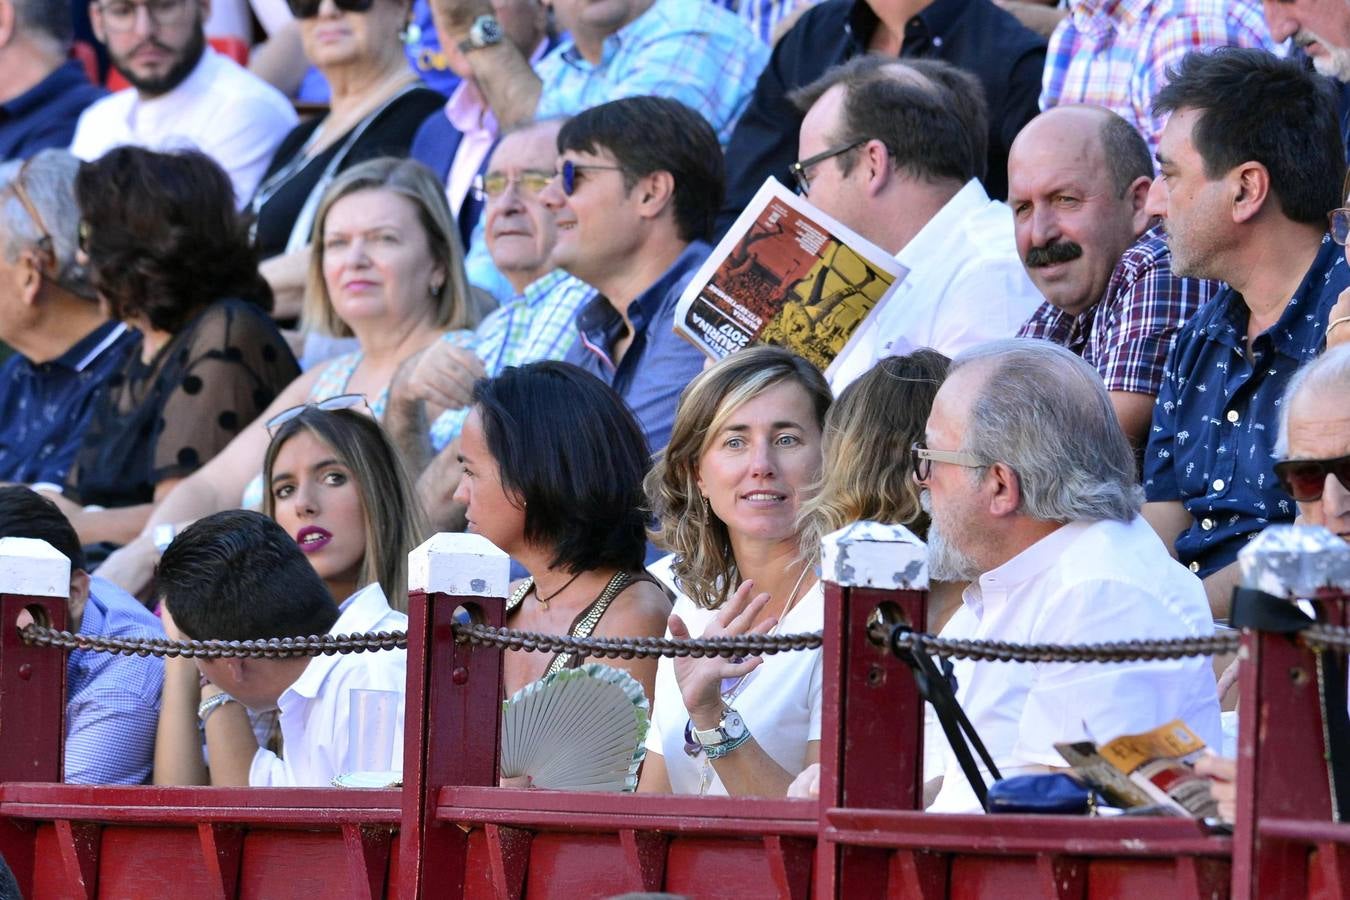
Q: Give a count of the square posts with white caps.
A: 4